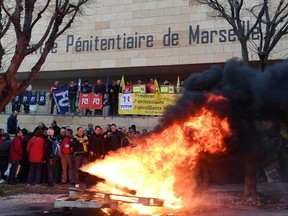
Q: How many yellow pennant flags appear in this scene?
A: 3